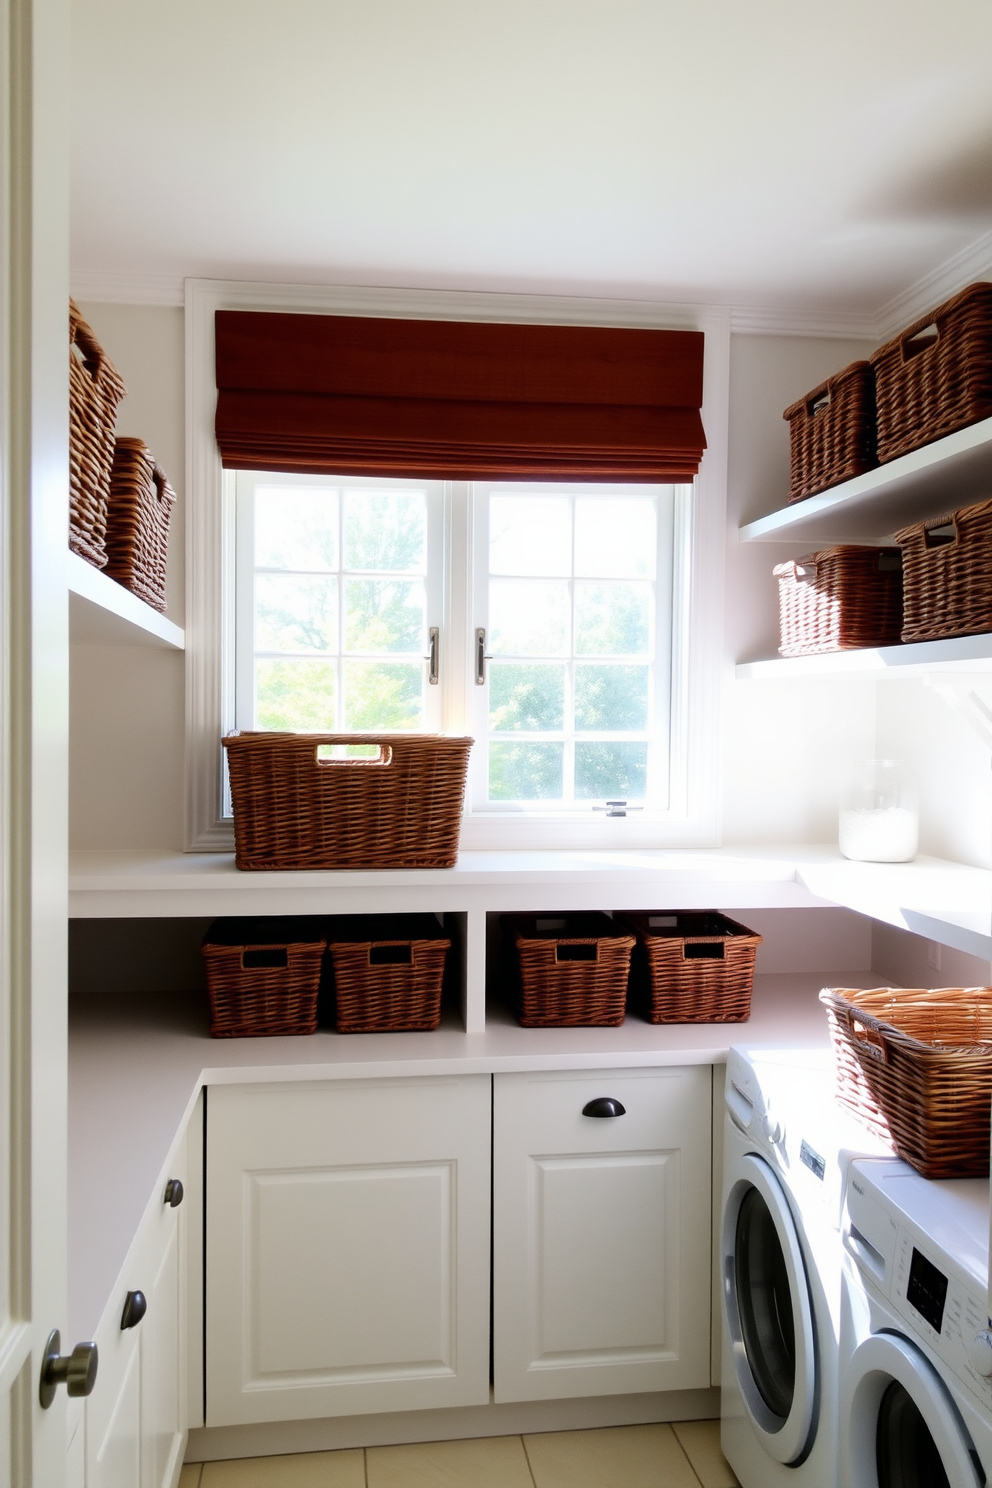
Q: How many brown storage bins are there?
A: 12